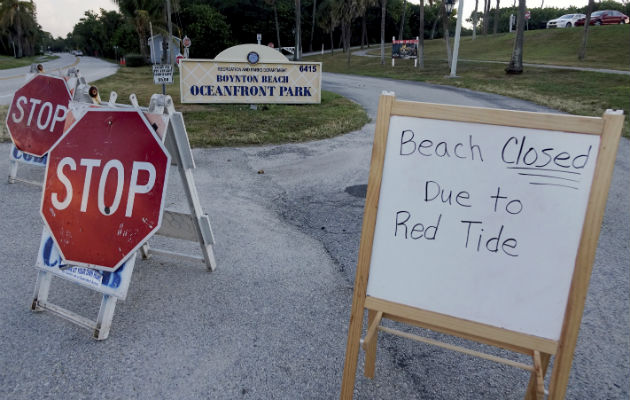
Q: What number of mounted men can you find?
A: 0